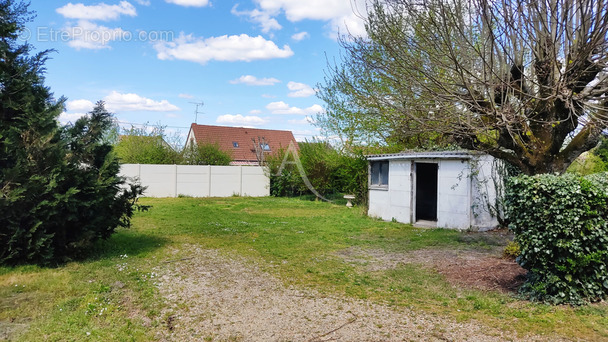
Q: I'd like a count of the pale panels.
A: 5